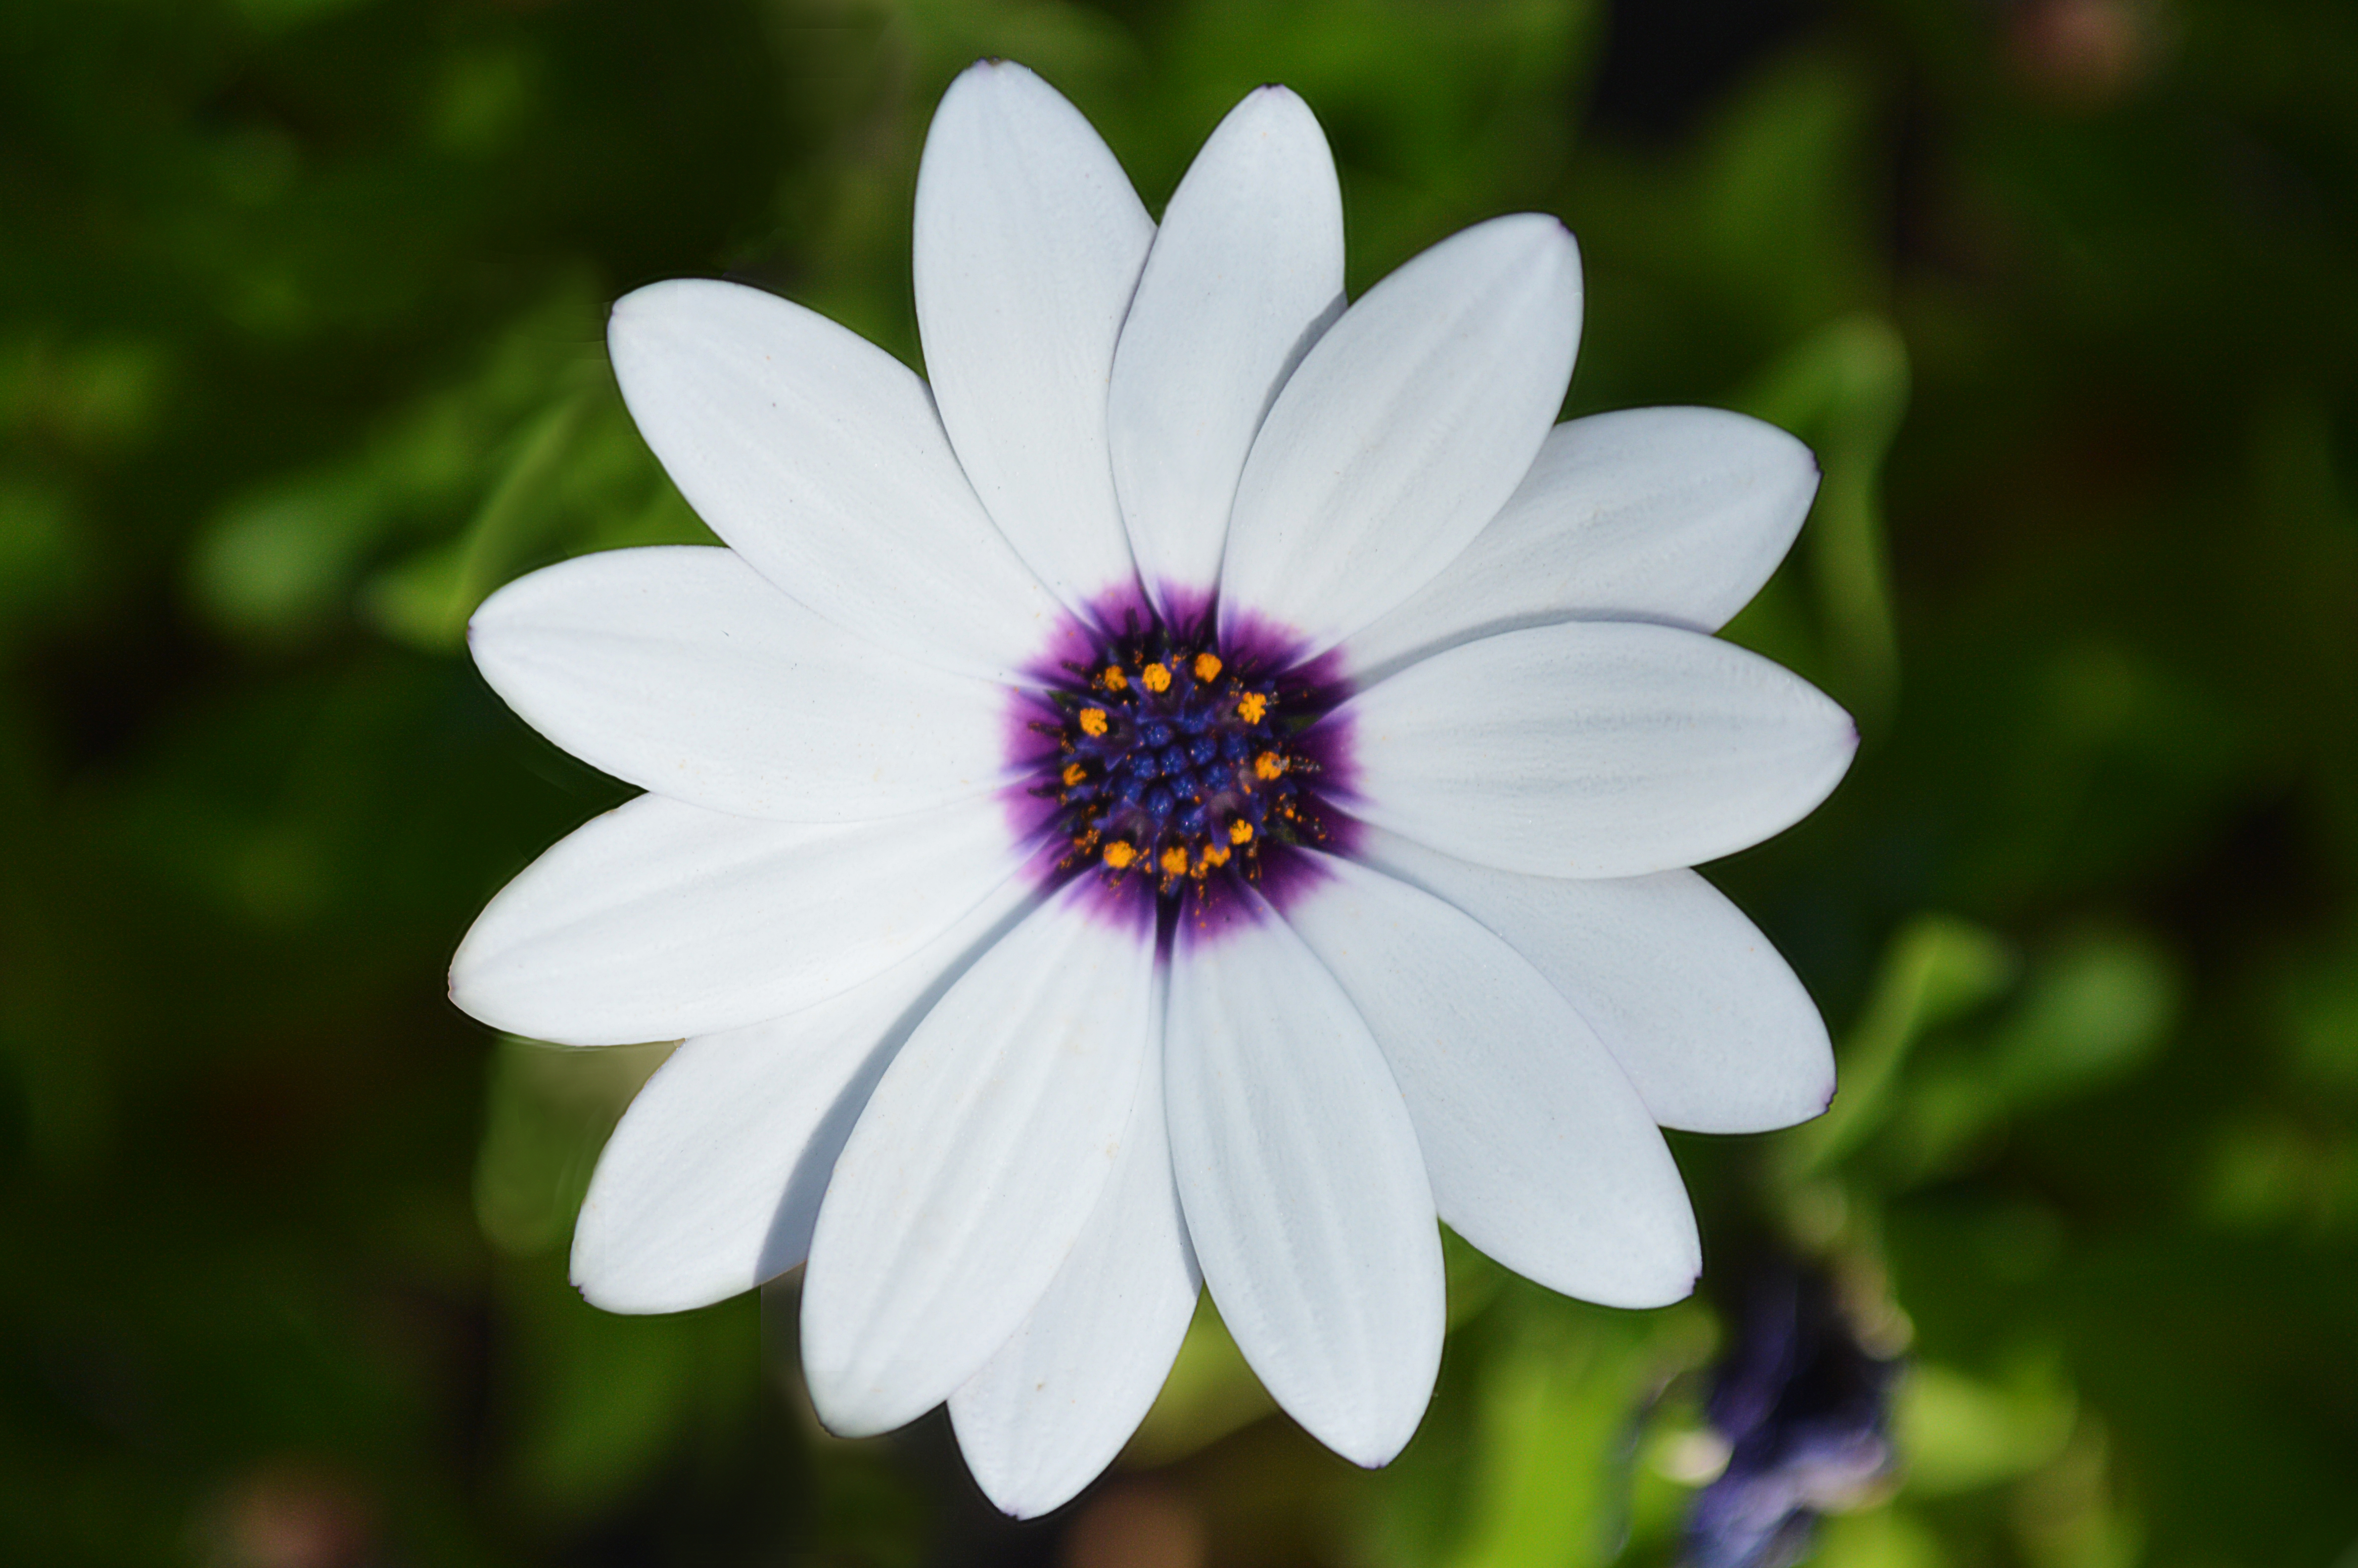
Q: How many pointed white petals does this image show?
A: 14